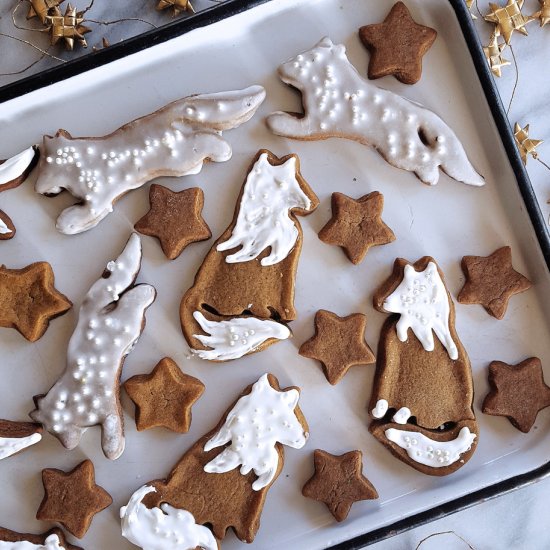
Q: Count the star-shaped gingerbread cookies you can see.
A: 10